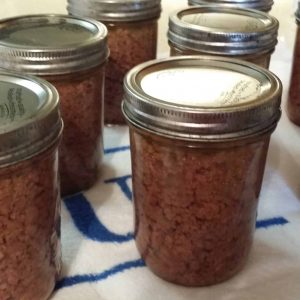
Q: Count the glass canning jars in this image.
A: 7